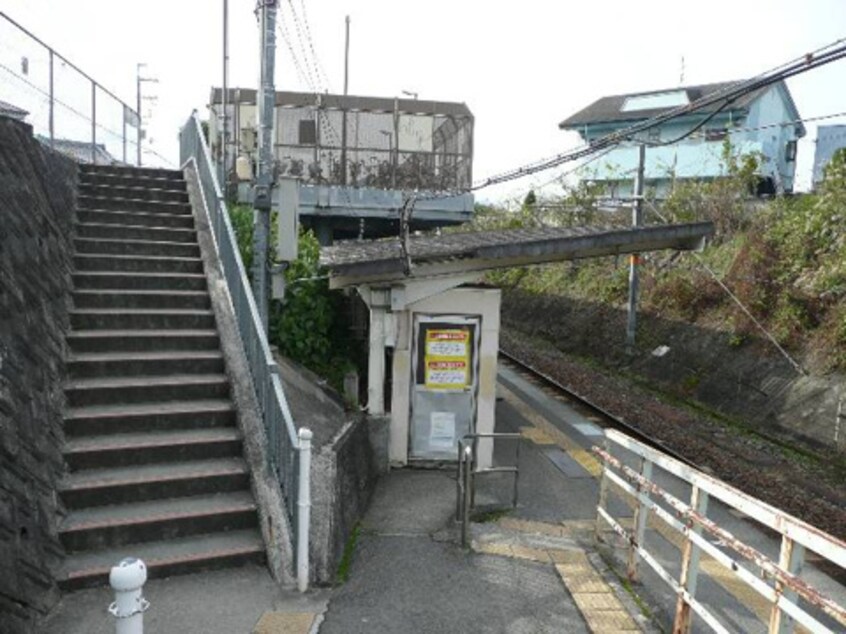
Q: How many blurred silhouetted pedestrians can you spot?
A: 0